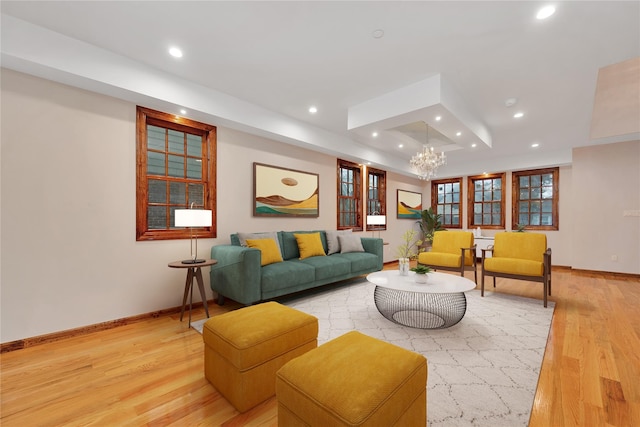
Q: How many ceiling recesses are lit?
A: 13